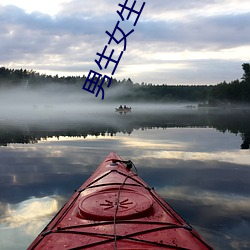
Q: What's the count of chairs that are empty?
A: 0